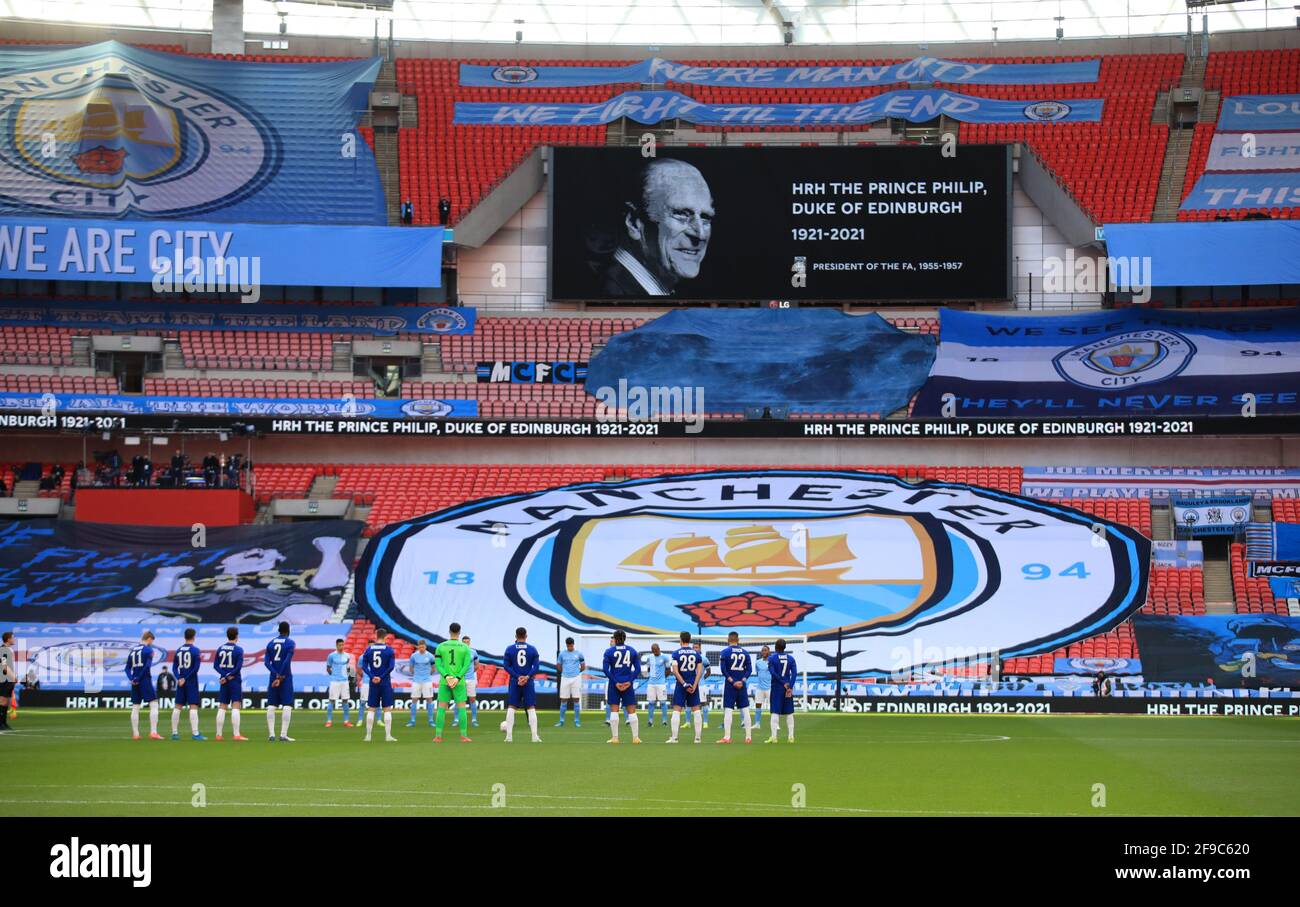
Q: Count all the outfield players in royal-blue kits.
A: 10